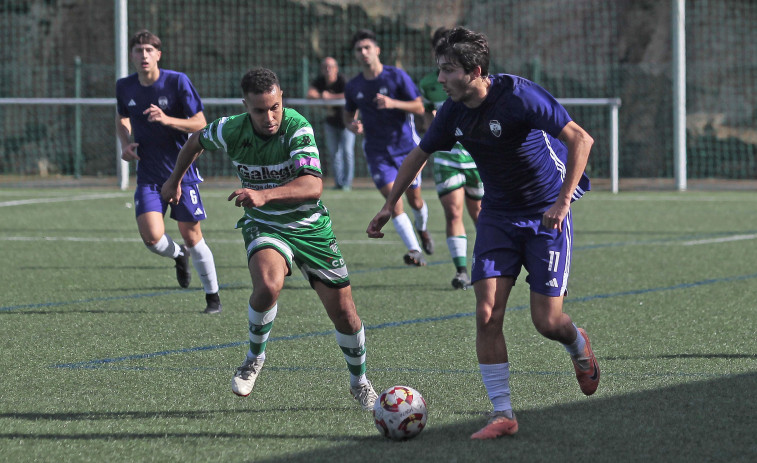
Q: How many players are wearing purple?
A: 3